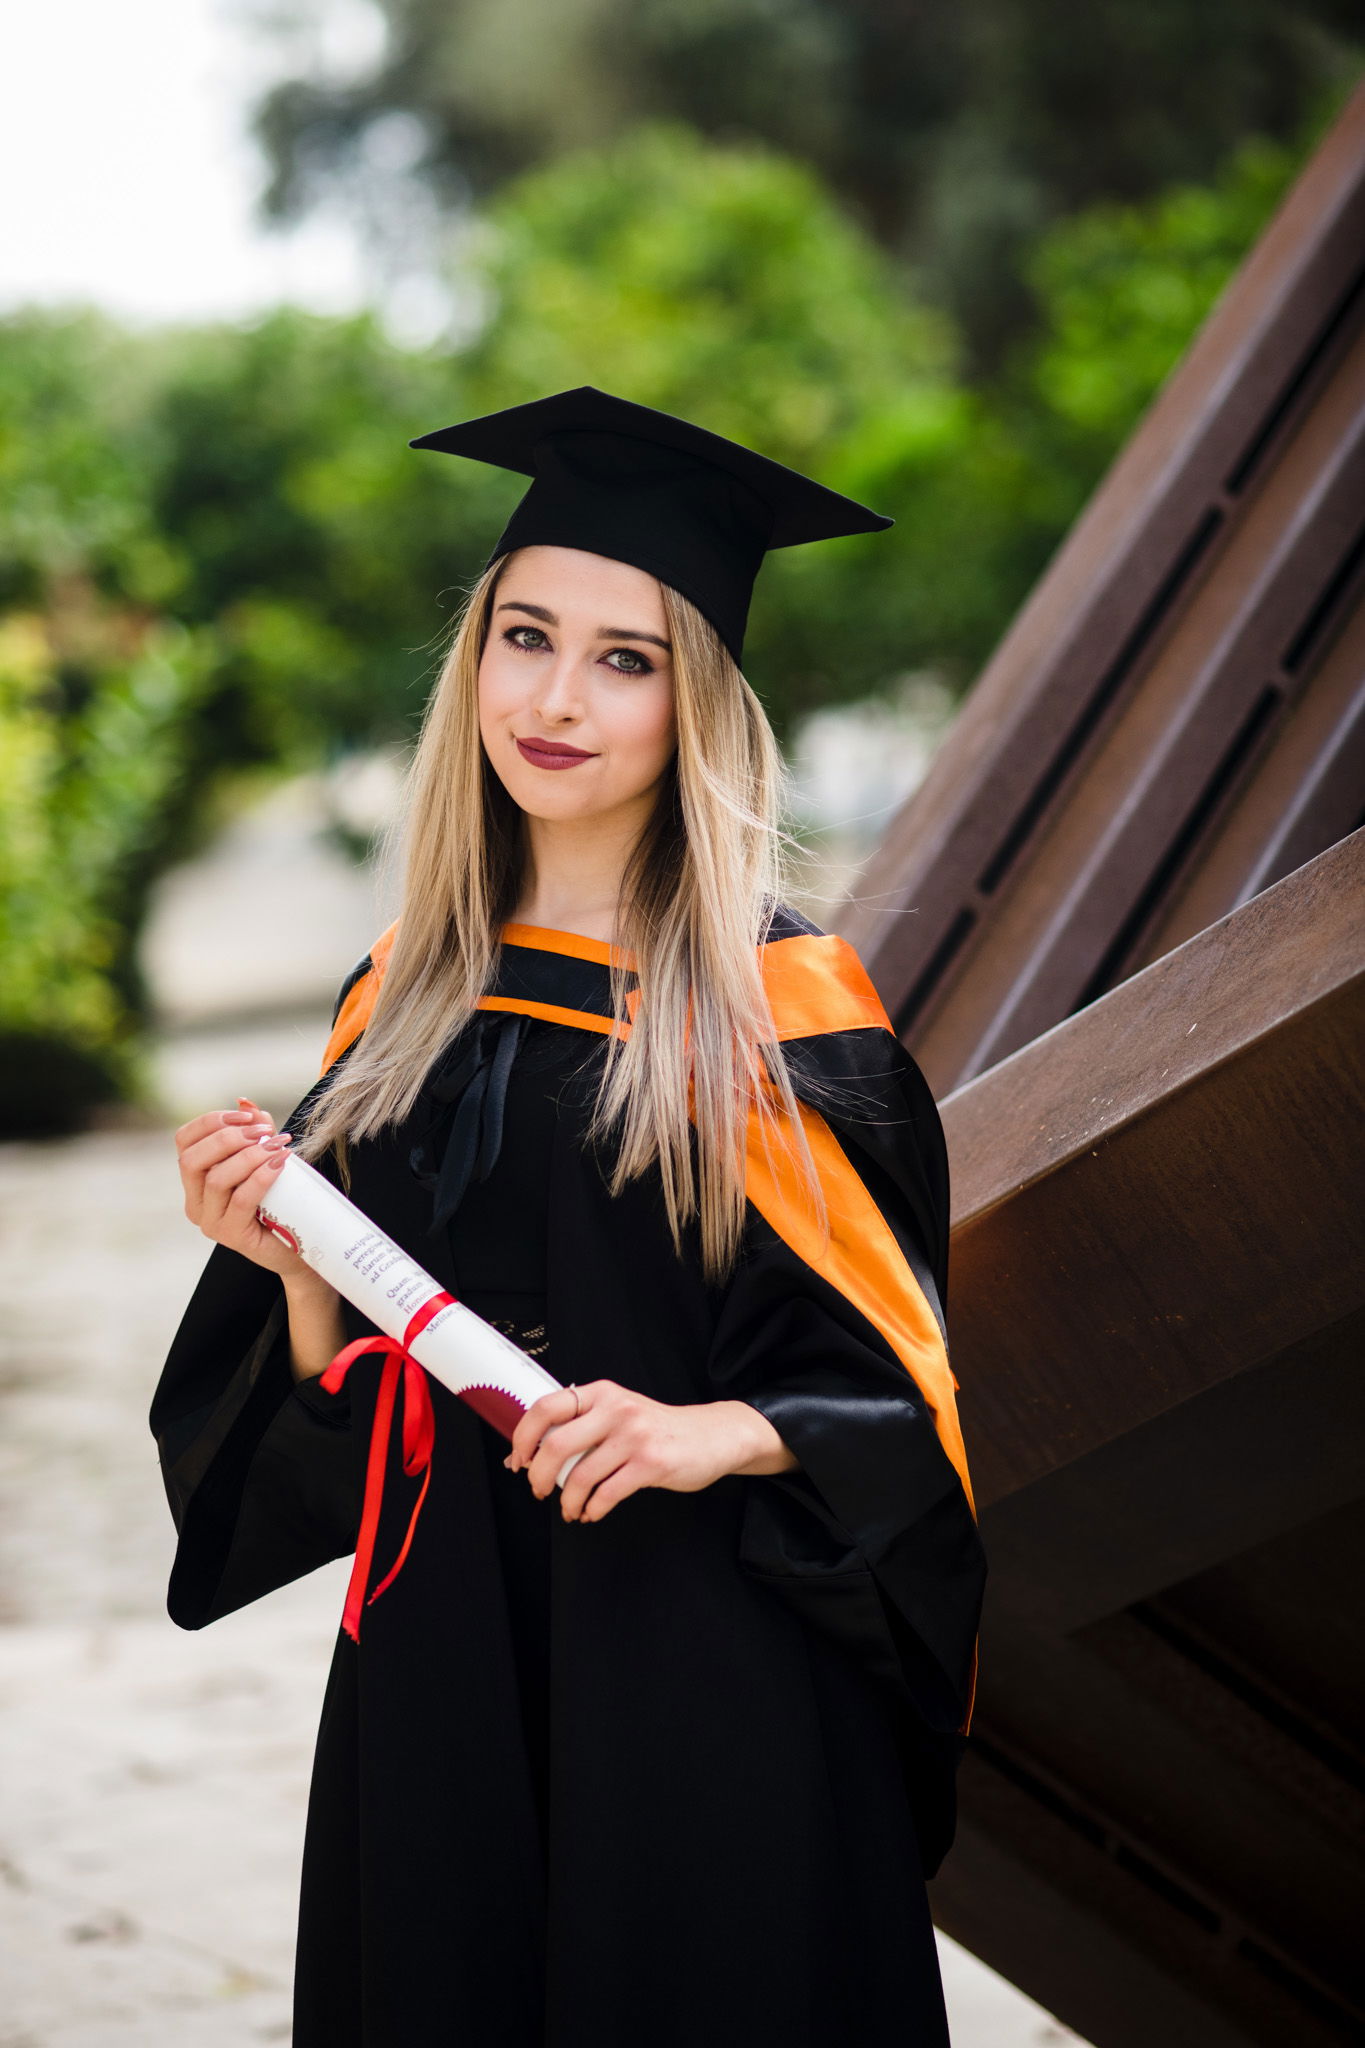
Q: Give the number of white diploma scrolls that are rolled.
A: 1